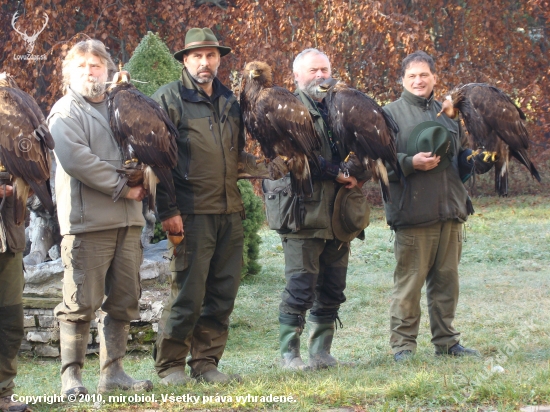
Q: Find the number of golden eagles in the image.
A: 5